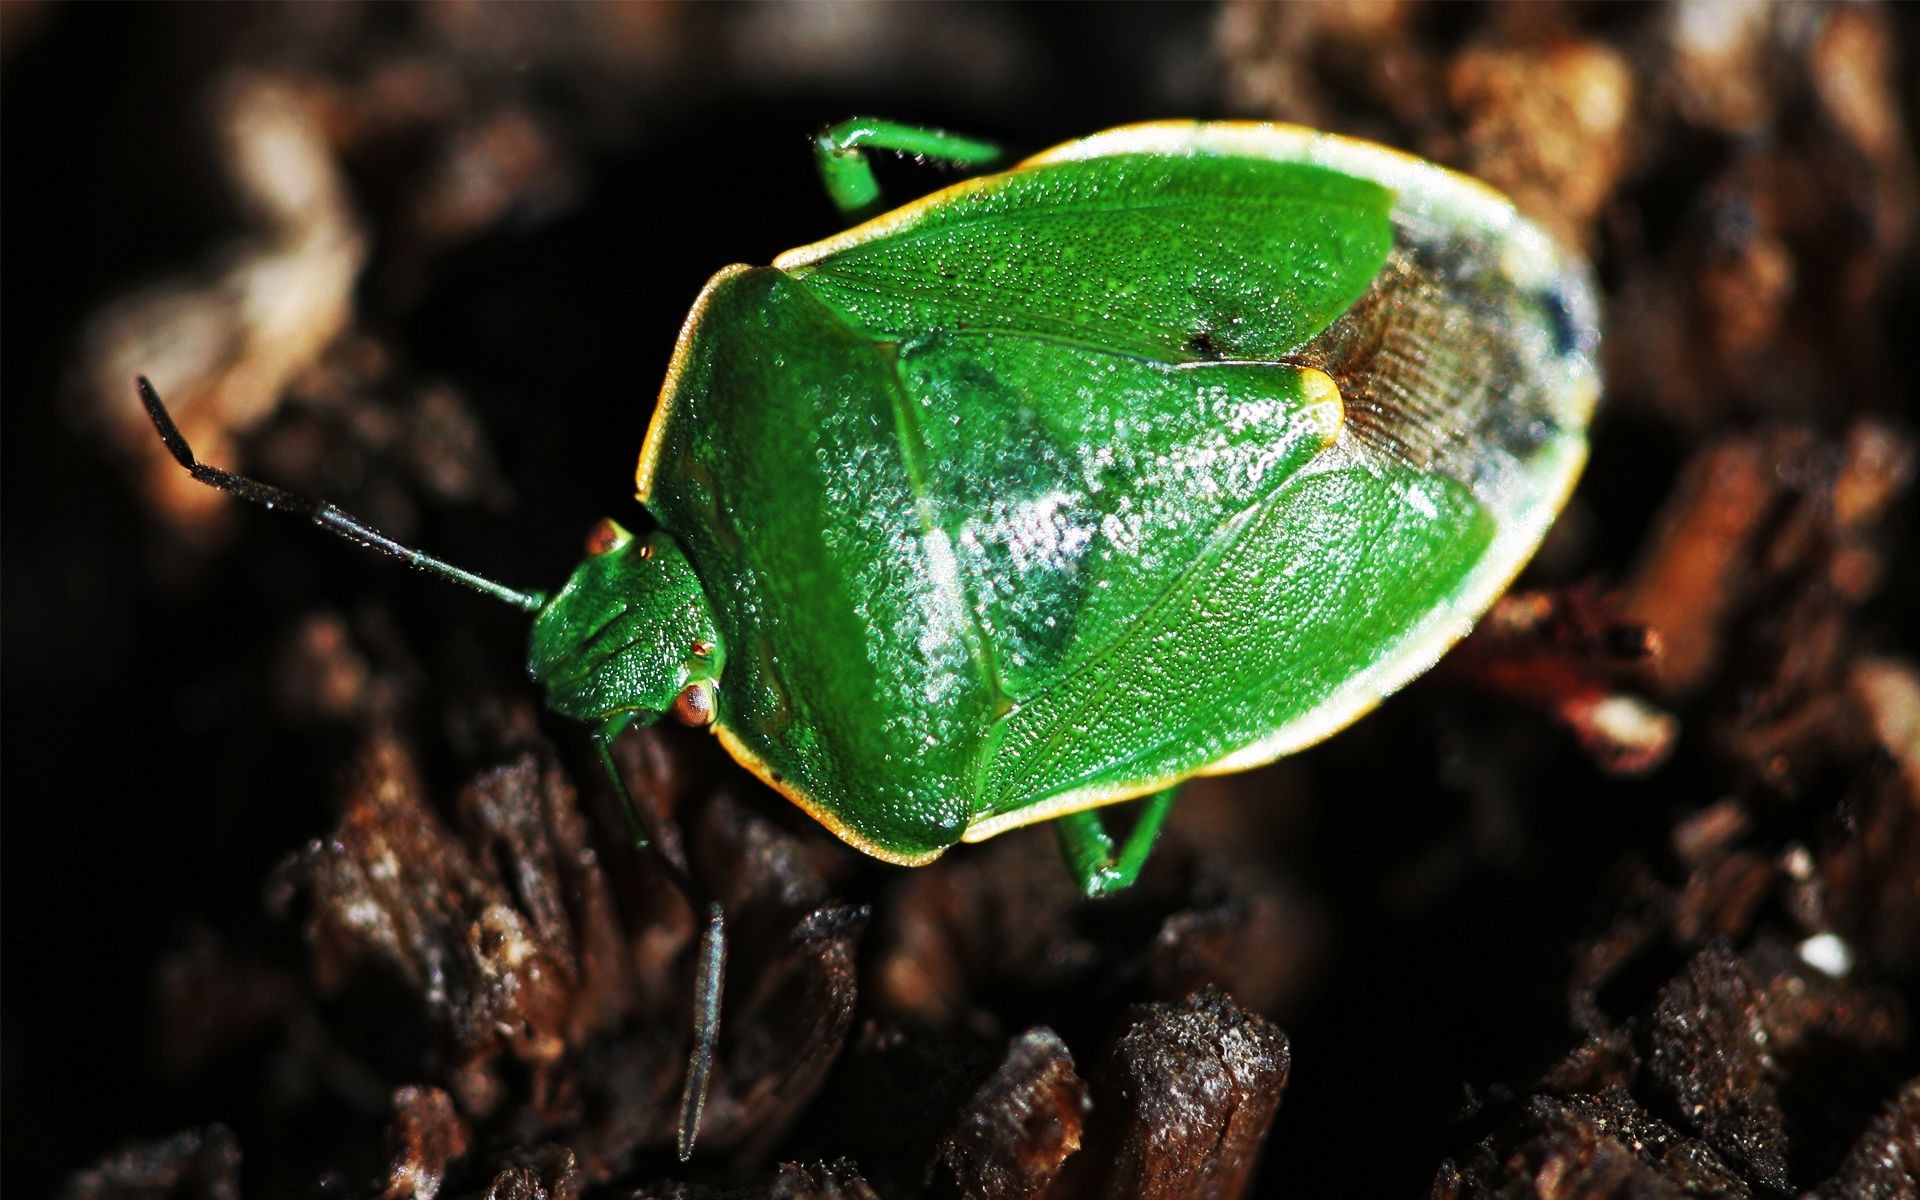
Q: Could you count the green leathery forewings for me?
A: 2